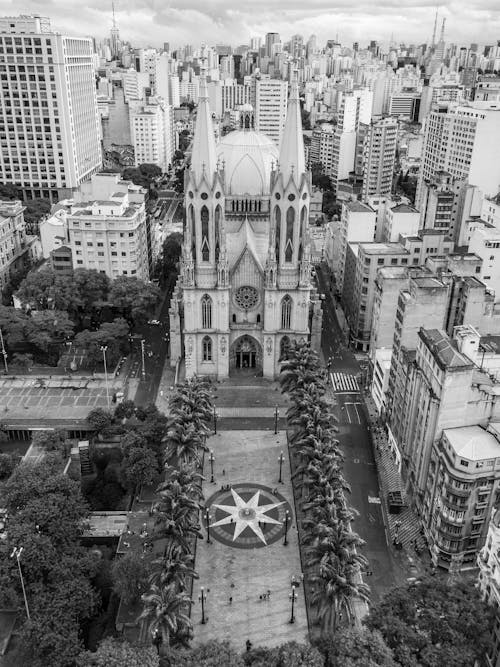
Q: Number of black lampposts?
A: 8